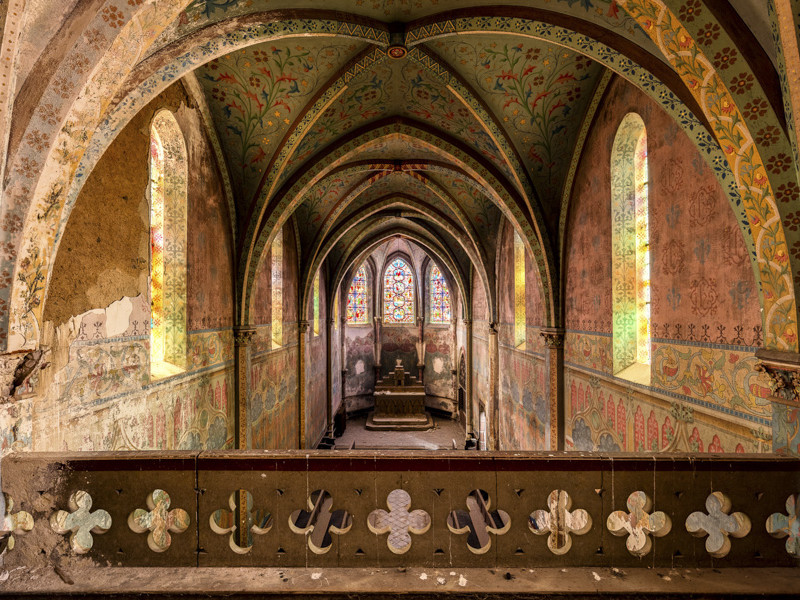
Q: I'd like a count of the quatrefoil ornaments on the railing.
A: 11